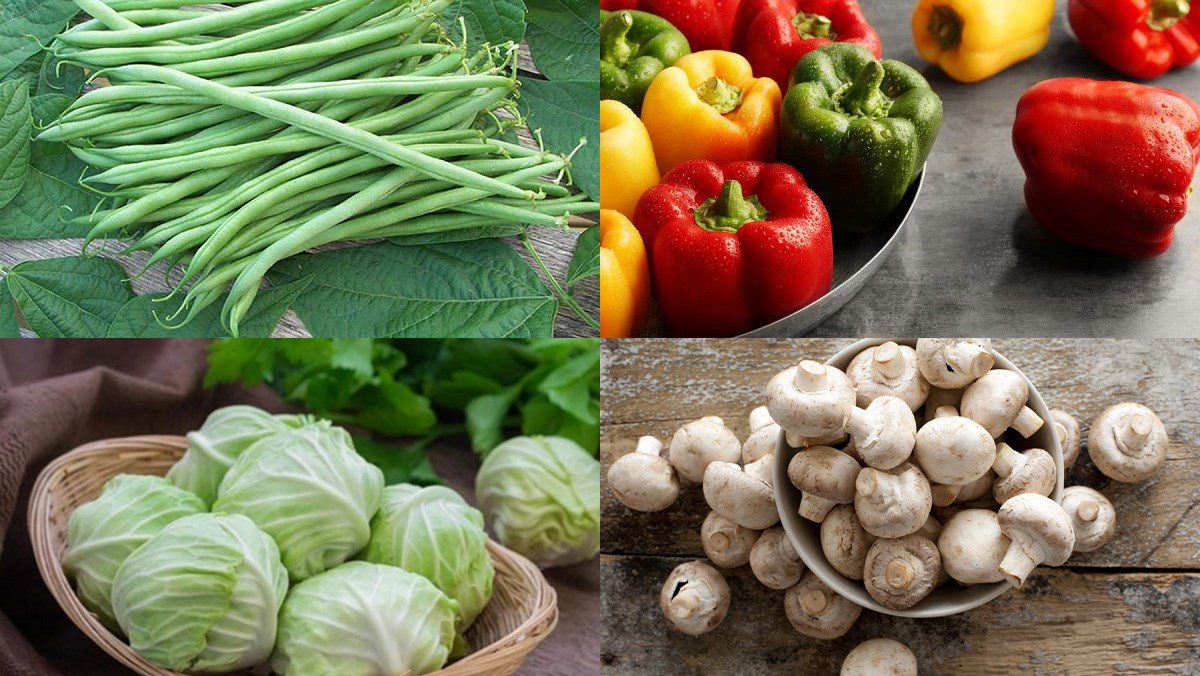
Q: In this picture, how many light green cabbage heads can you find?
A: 7